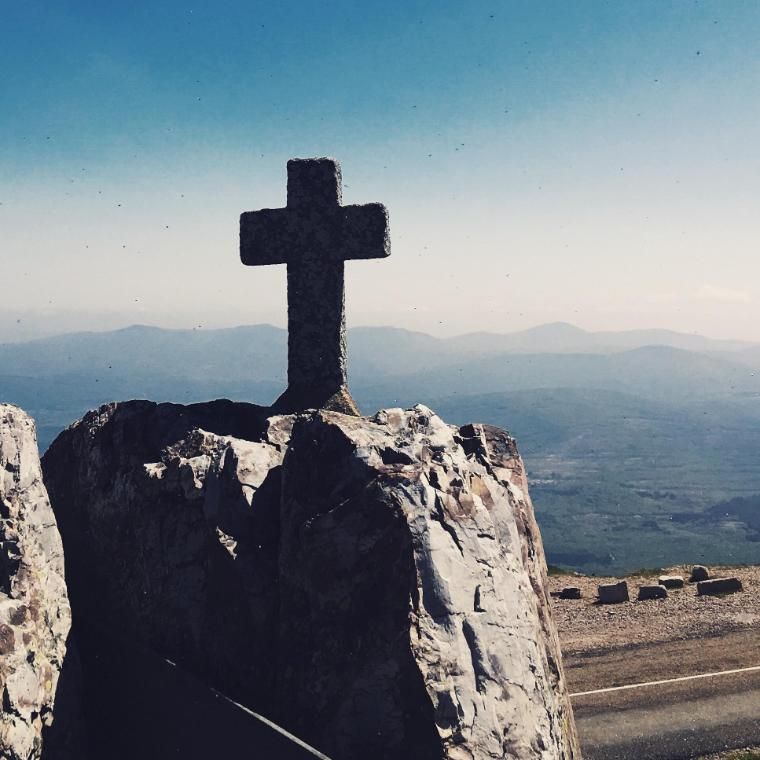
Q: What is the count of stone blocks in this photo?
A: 6